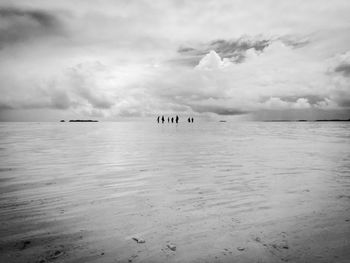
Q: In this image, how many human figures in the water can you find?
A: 7